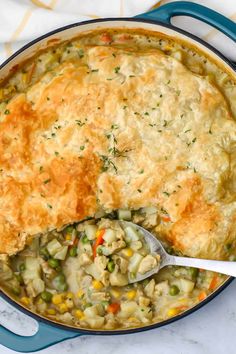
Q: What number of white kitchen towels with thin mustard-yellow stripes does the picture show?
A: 1